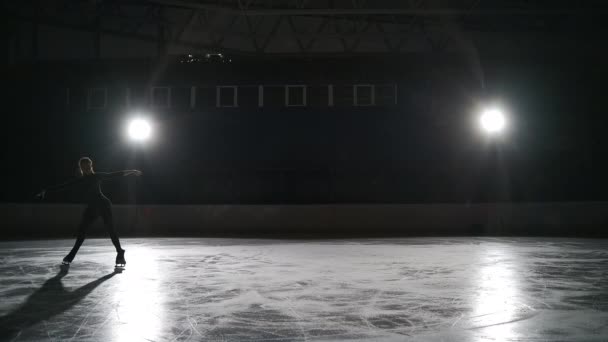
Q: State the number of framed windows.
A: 5